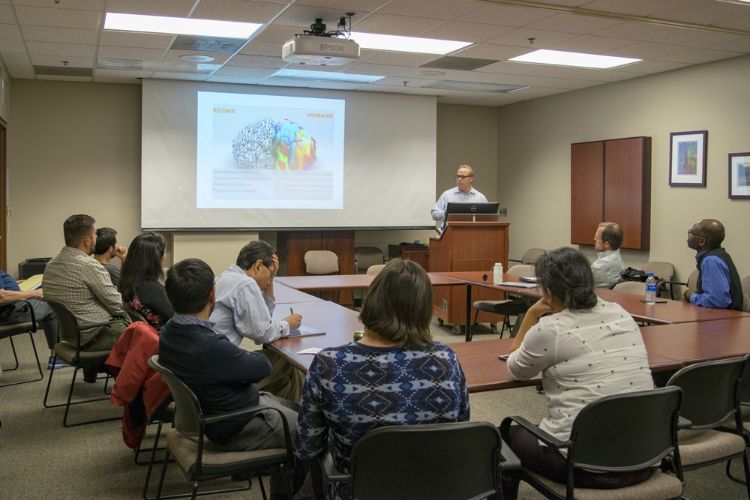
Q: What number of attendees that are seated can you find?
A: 10